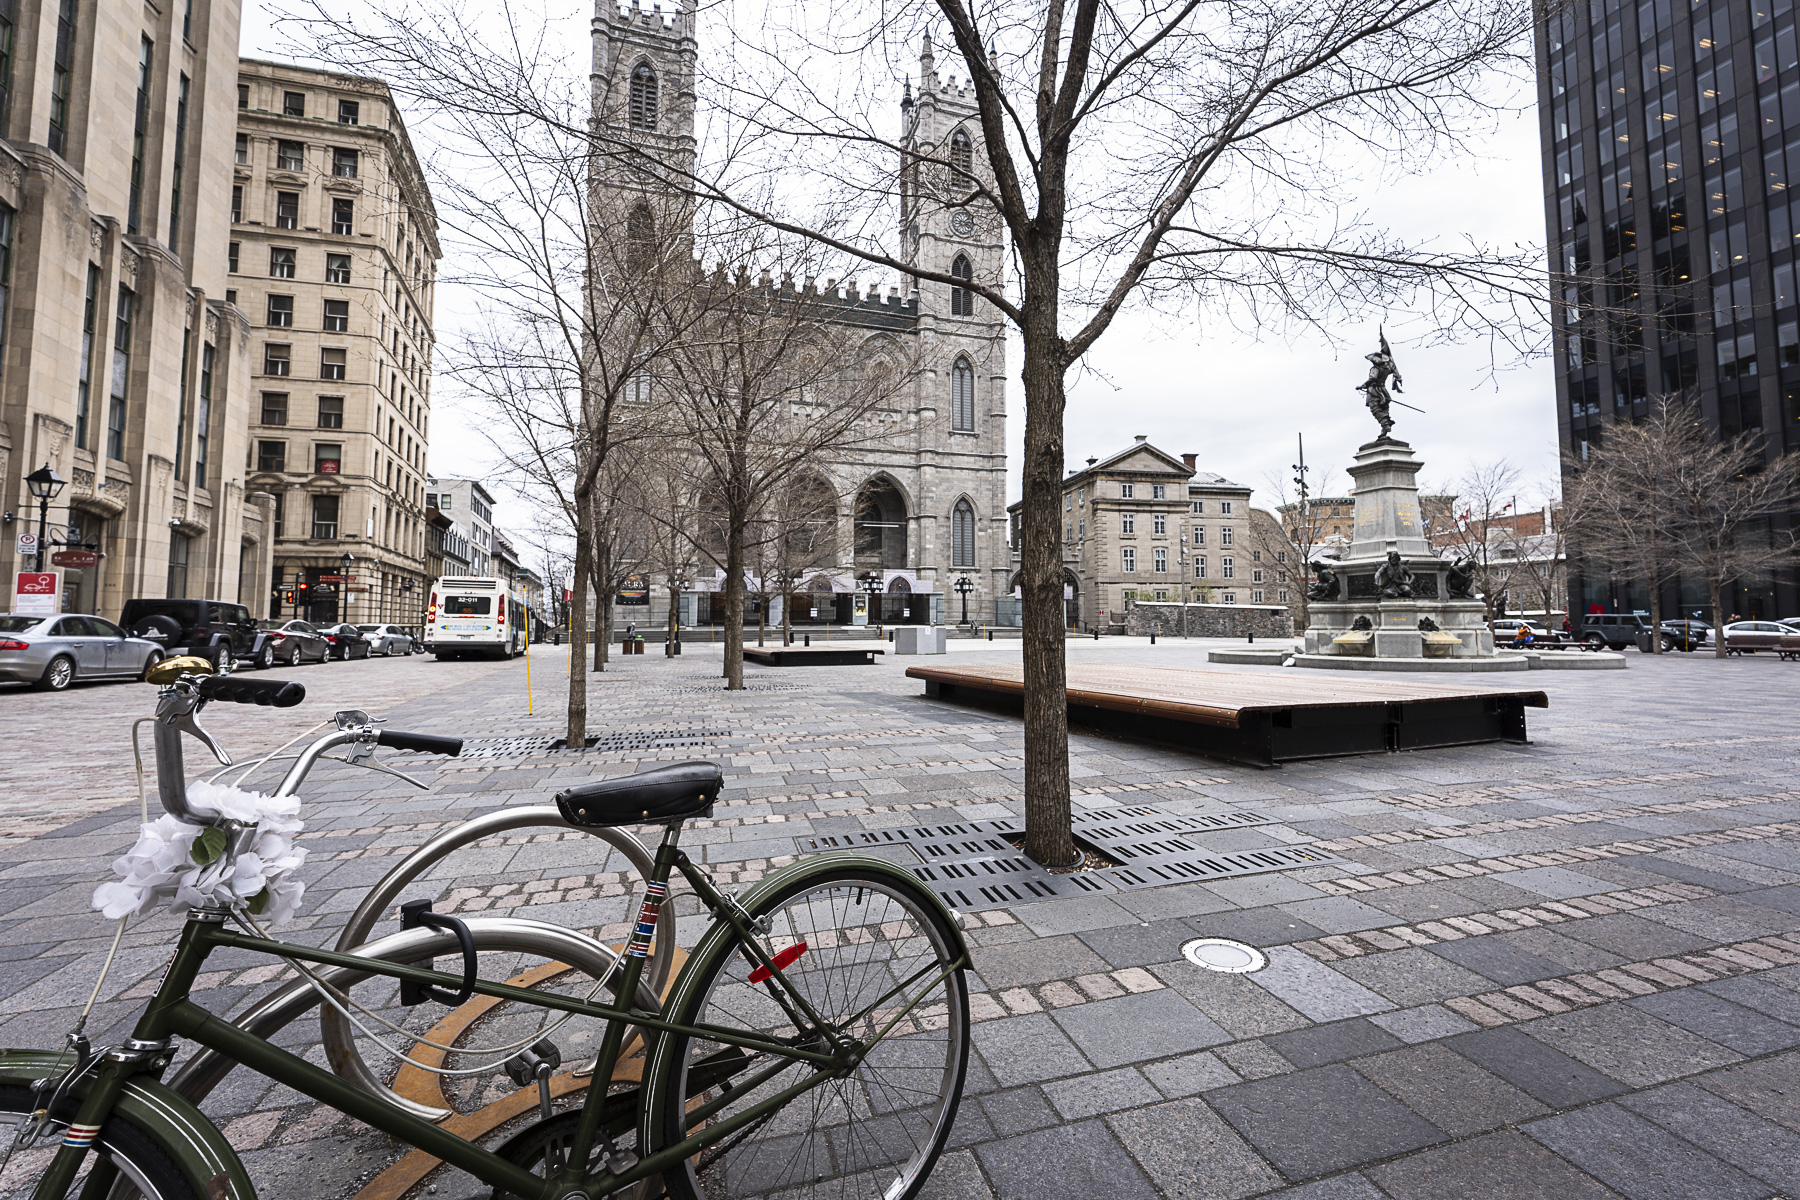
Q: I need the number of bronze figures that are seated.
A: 3